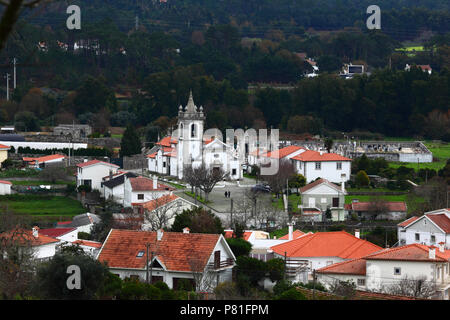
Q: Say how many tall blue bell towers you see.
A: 0